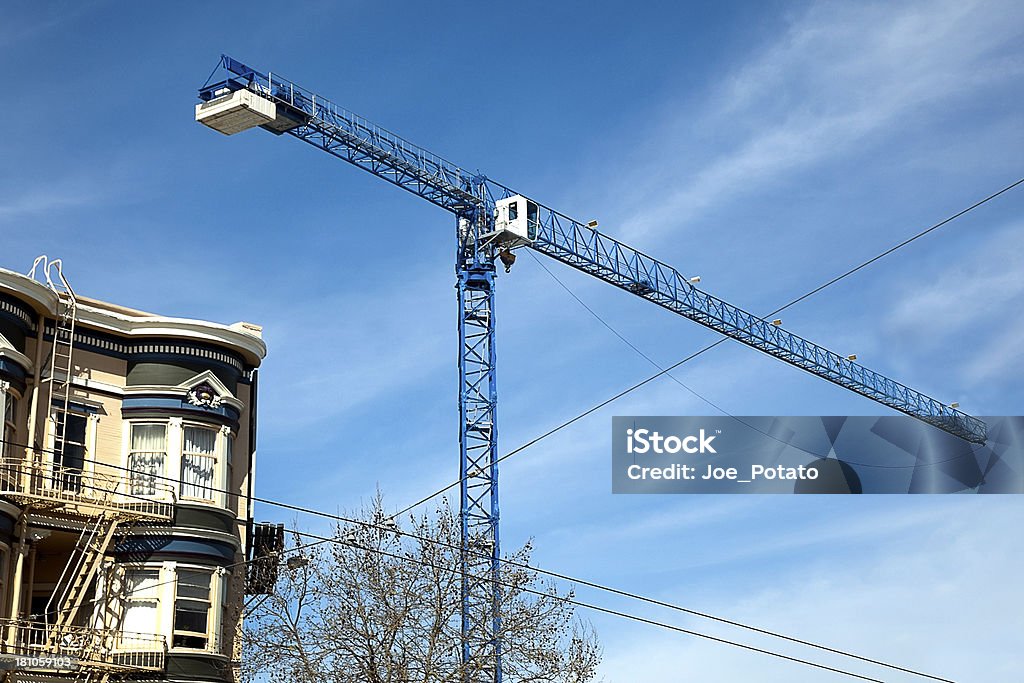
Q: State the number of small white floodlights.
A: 5